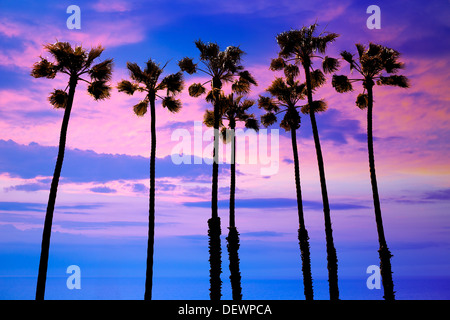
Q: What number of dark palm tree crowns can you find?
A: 7